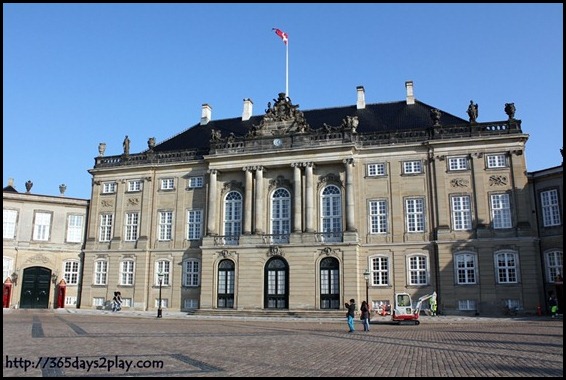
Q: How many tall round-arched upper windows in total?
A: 3